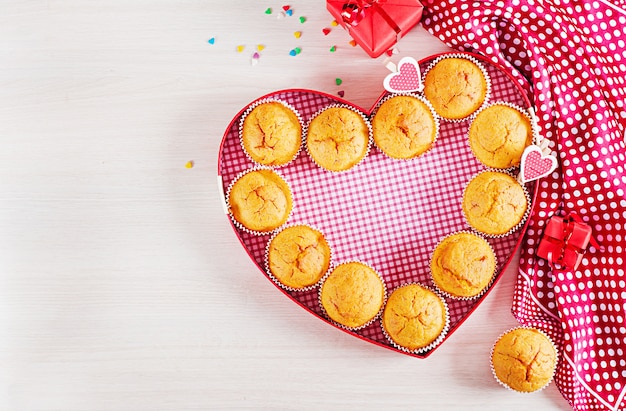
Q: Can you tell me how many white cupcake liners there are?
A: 12